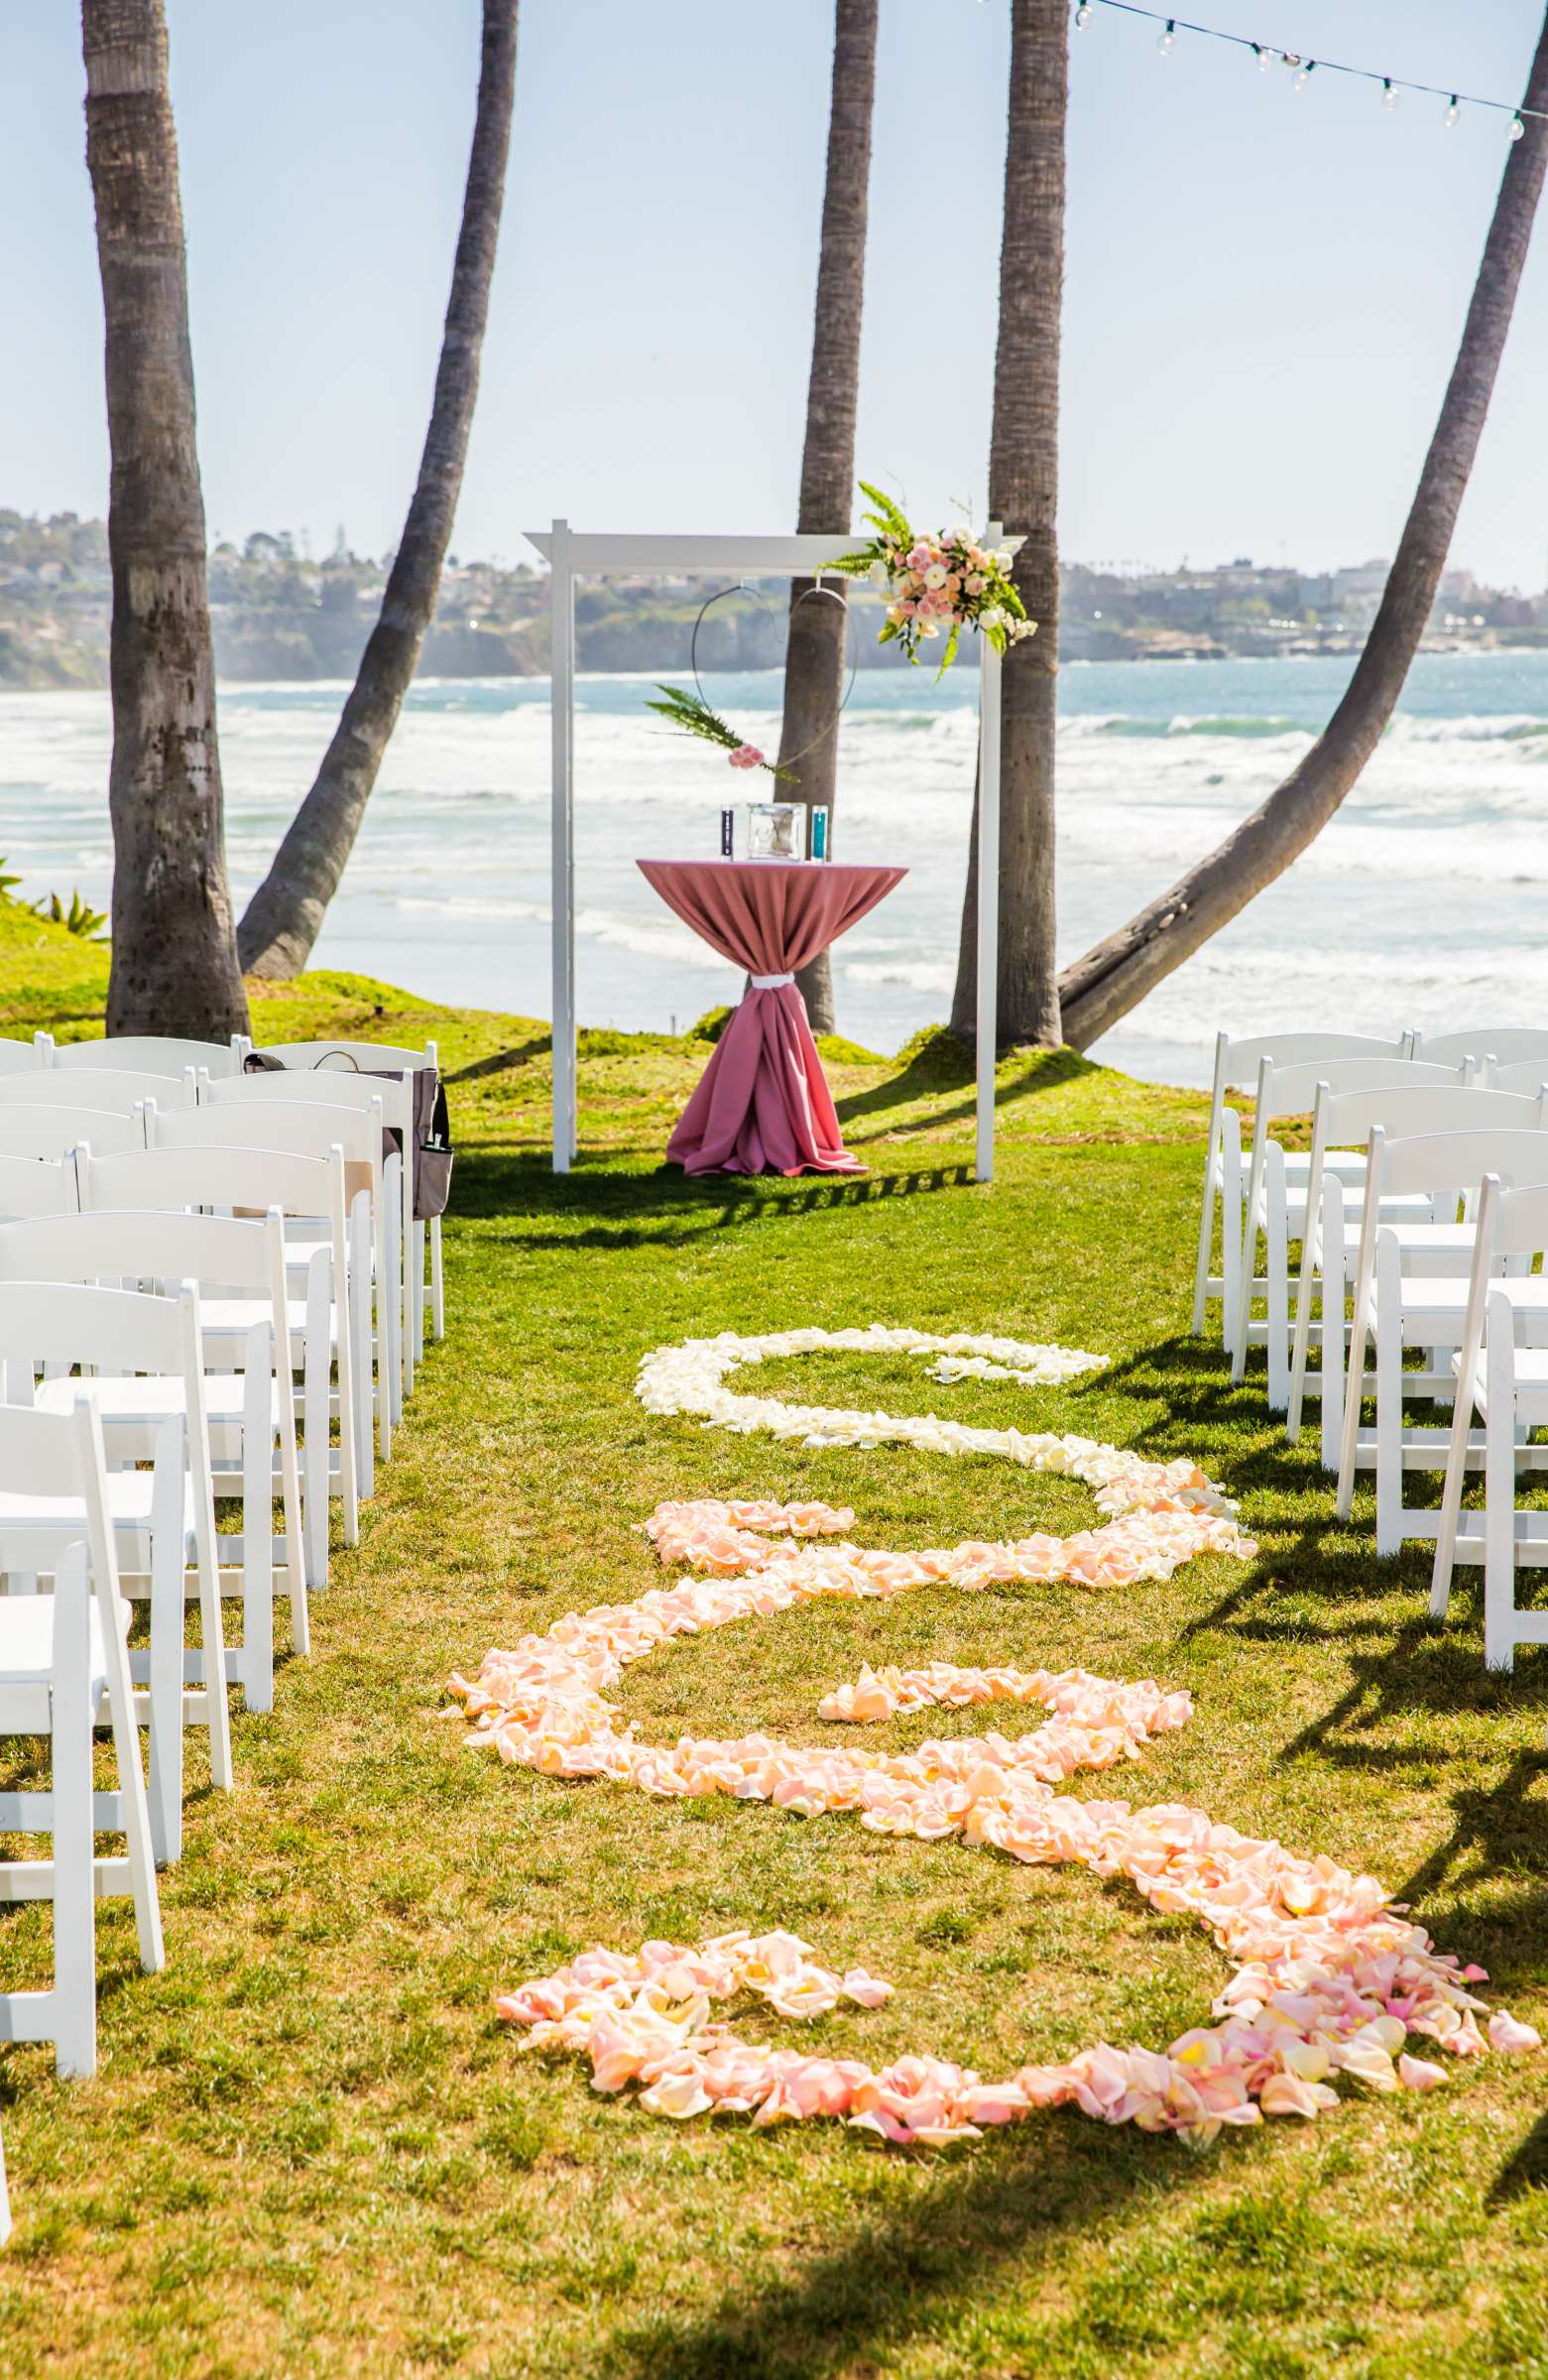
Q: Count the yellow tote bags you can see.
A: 0